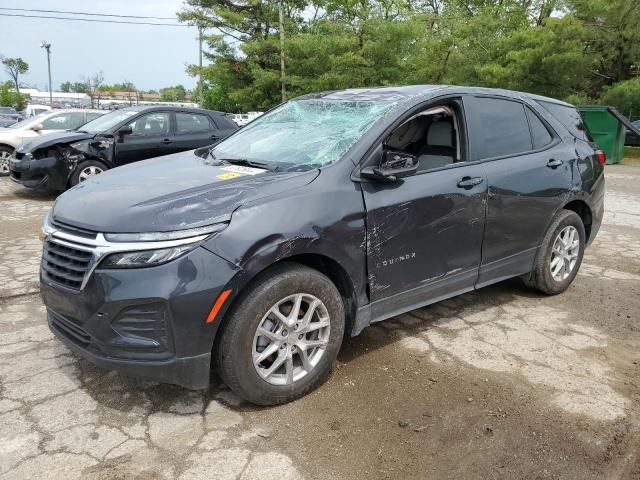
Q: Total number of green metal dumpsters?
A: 1